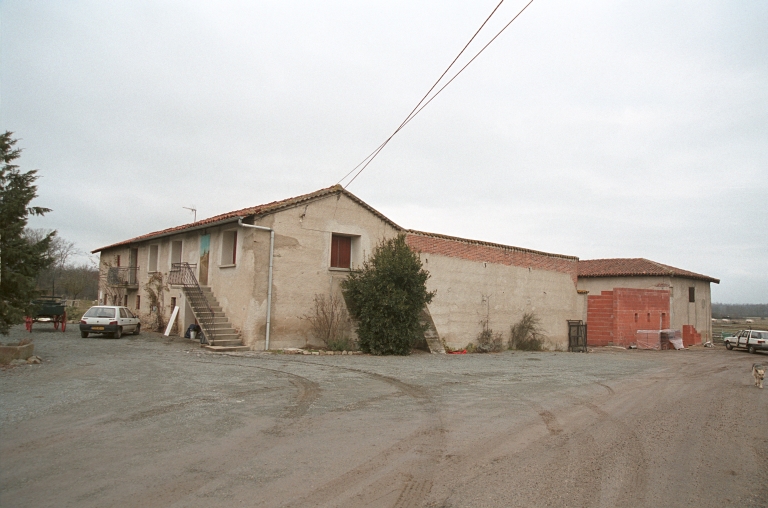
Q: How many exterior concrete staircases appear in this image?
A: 1